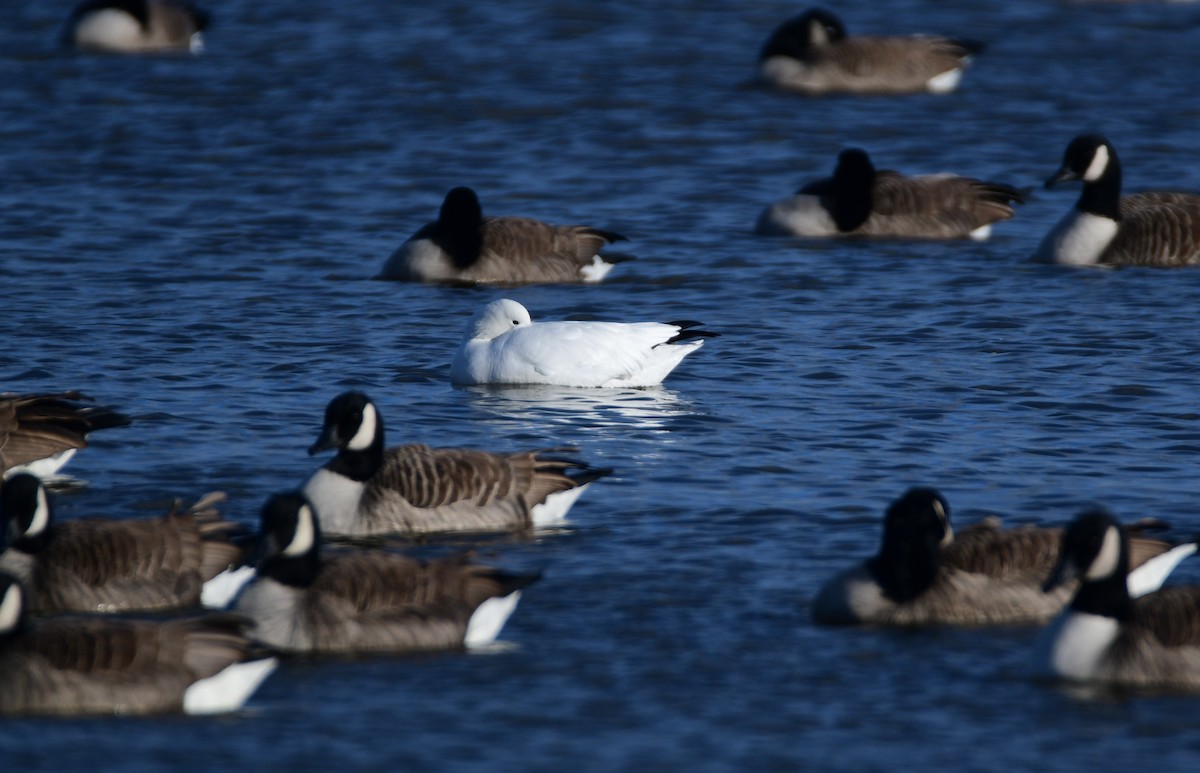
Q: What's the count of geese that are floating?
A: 13